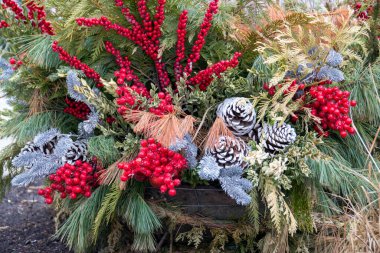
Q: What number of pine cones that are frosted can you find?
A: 5